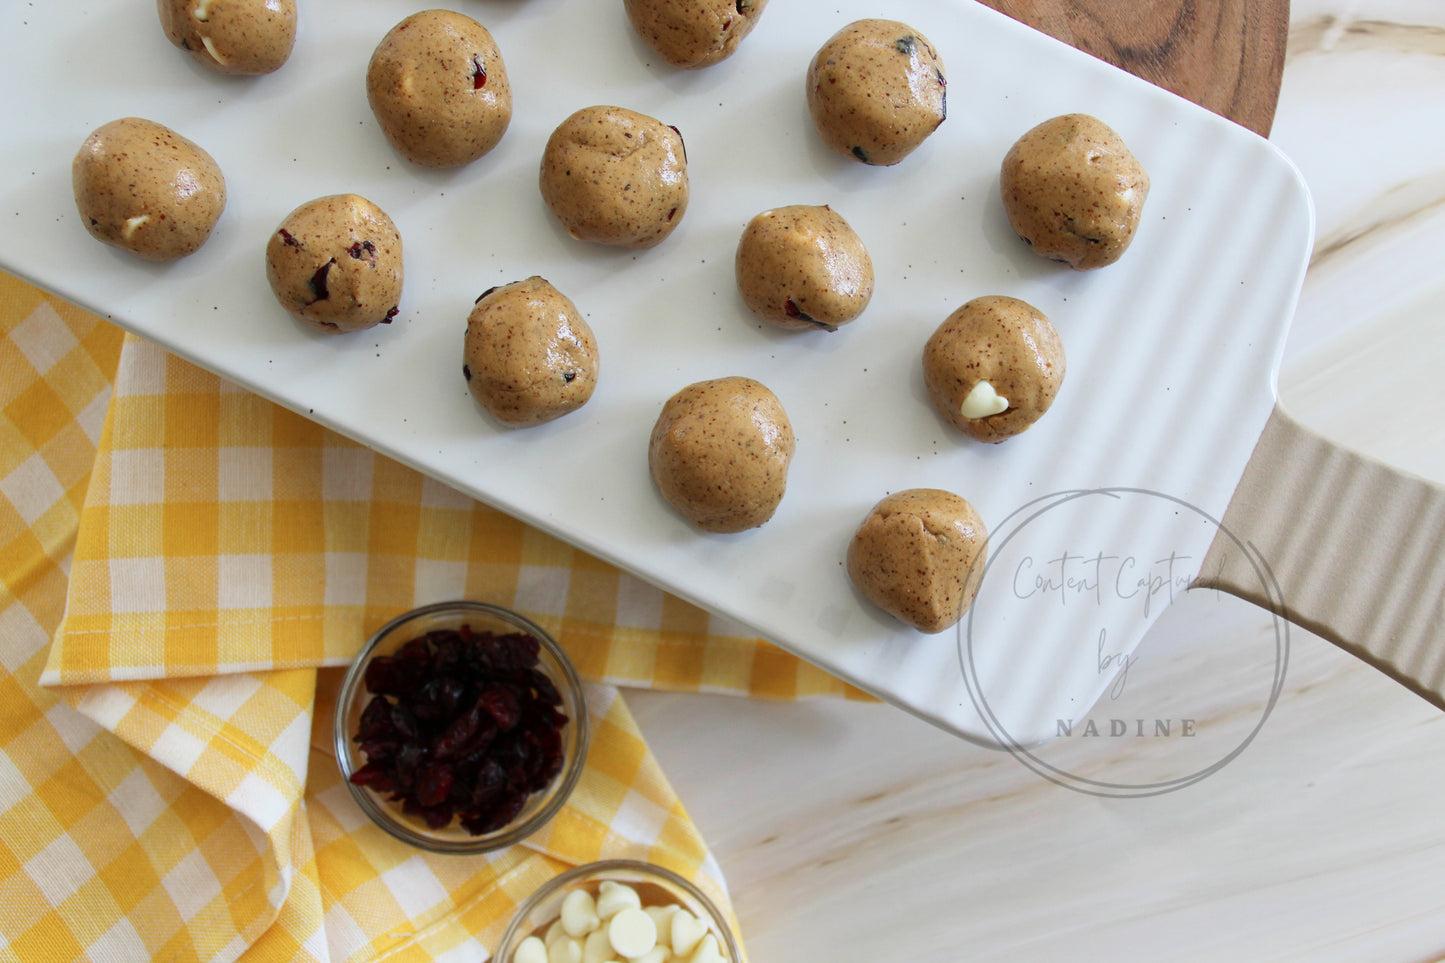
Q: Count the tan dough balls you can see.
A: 13